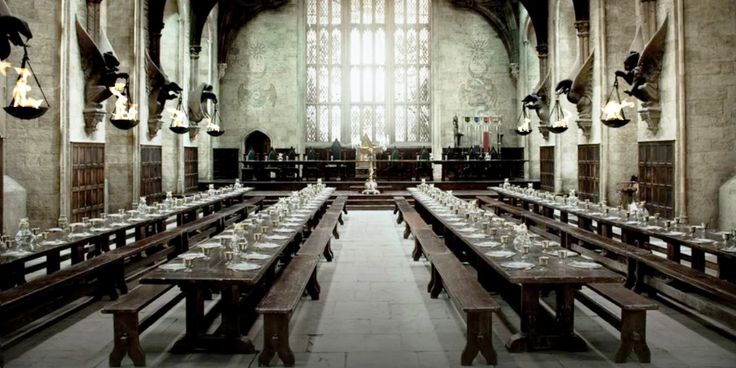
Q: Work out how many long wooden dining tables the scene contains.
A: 4